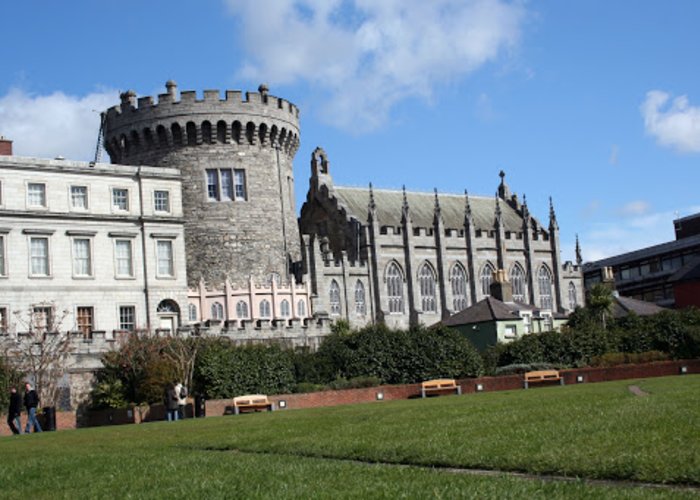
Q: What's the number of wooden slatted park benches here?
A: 3